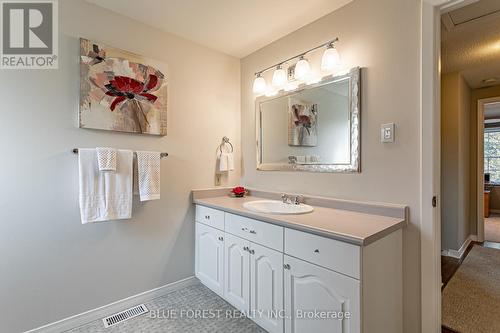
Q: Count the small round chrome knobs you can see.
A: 6